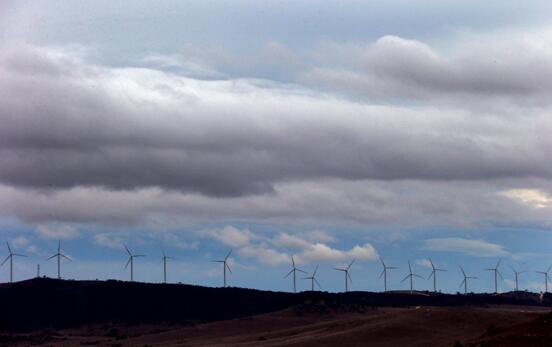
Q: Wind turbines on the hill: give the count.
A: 15